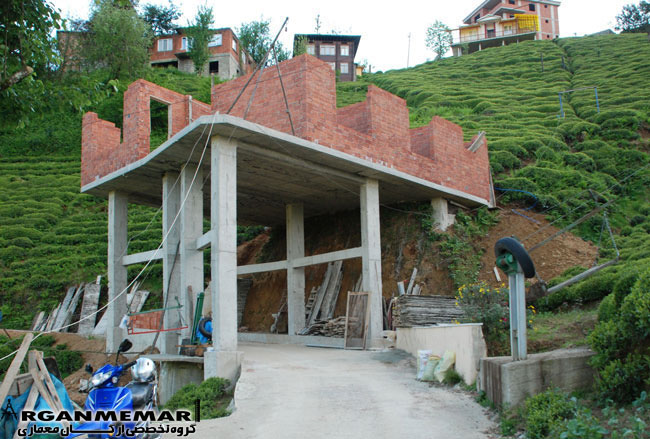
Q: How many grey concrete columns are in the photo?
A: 7